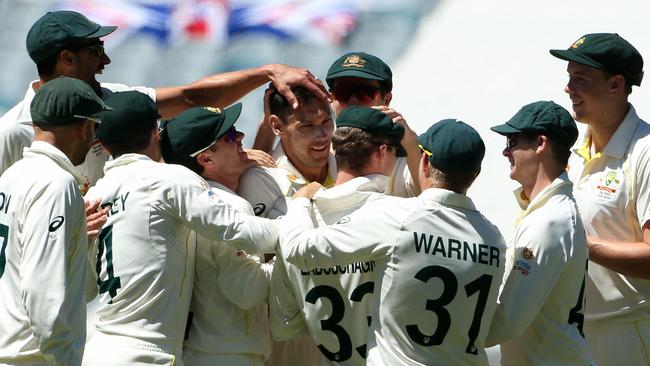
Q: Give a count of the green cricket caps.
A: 9